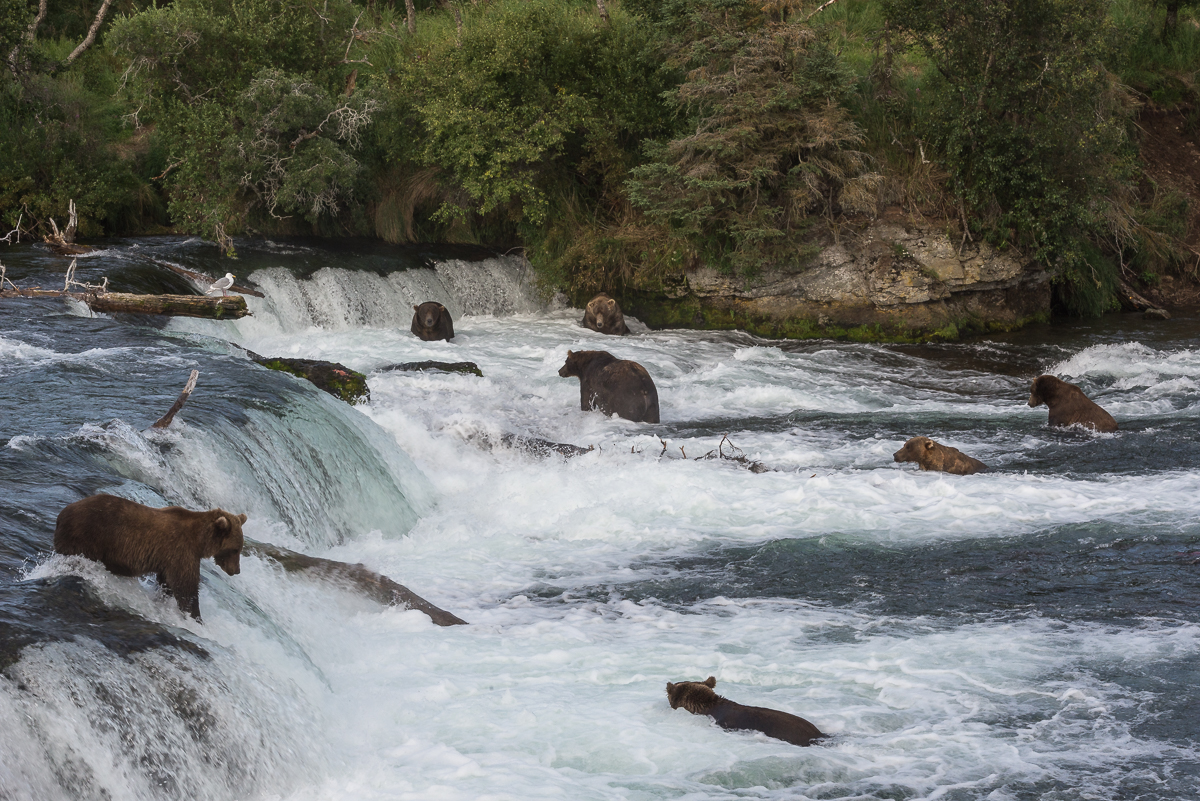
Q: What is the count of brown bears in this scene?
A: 7